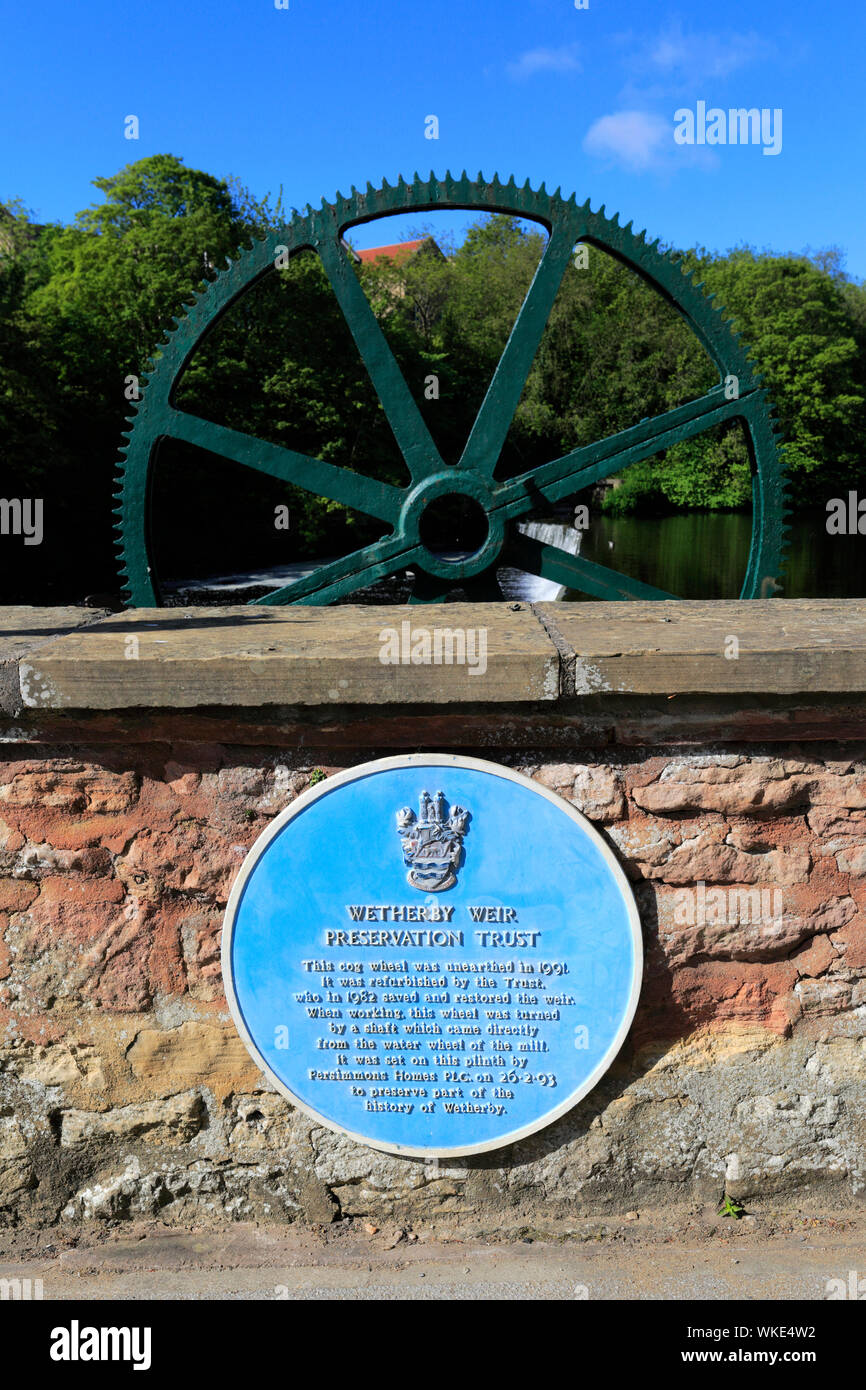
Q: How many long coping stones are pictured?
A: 3